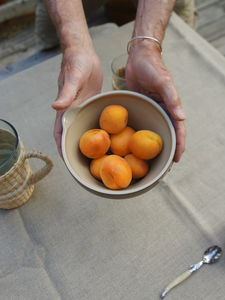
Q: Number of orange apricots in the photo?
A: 7